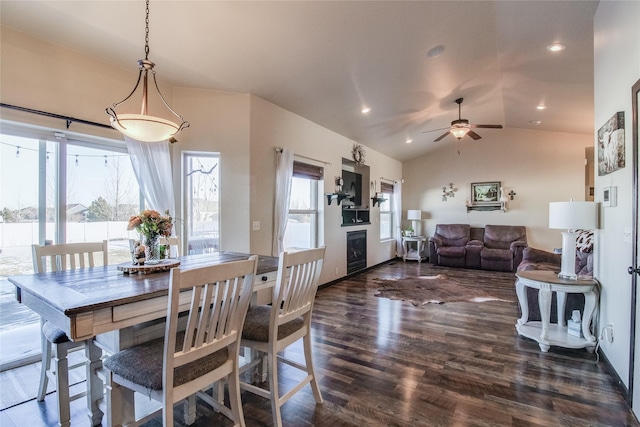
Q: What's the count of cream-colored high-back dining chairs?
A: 4